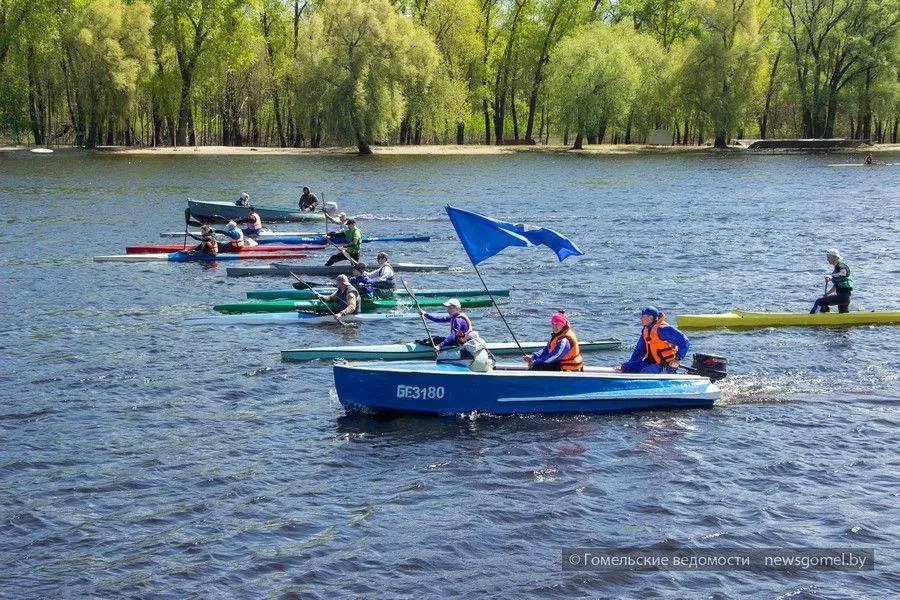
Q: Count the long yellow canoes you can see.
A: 1